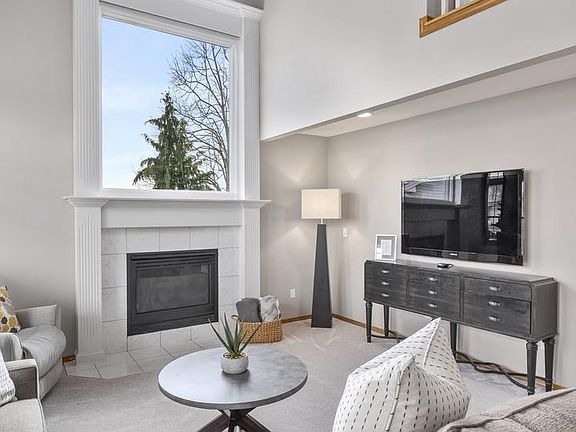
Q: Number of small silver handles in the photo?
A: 9